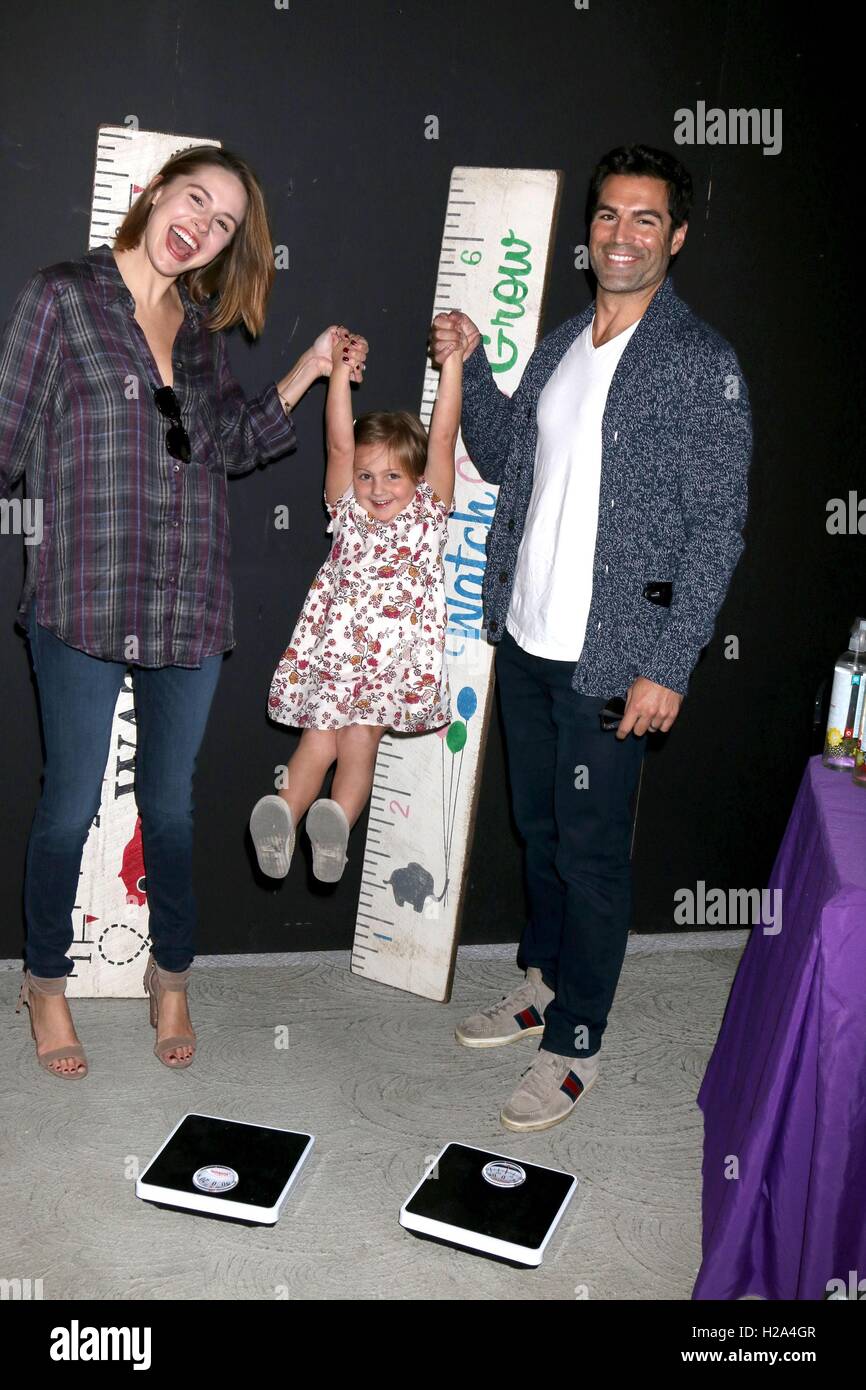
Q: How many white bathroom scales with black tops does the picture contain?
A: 2